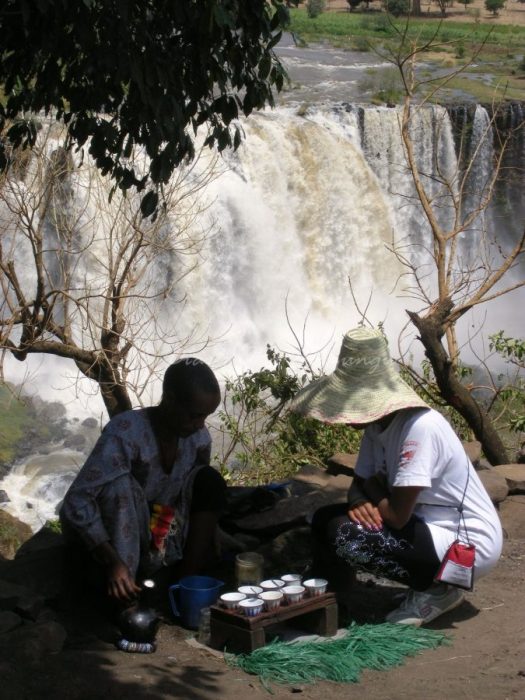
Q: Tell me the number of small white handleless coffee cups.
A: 8